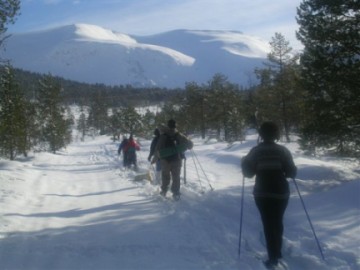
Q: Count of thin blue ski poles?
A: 2